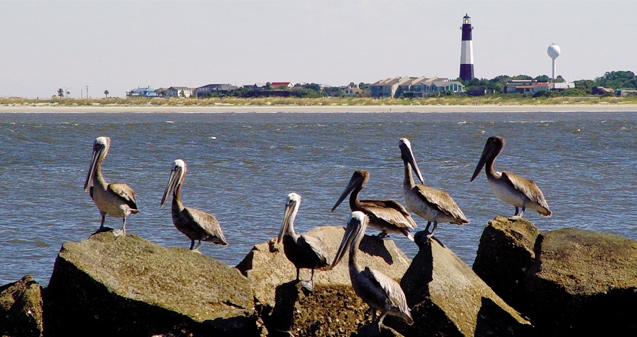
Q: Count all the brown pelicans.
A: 7